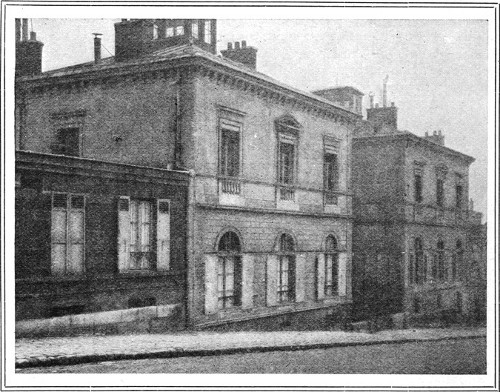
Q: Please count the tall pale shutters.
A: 10